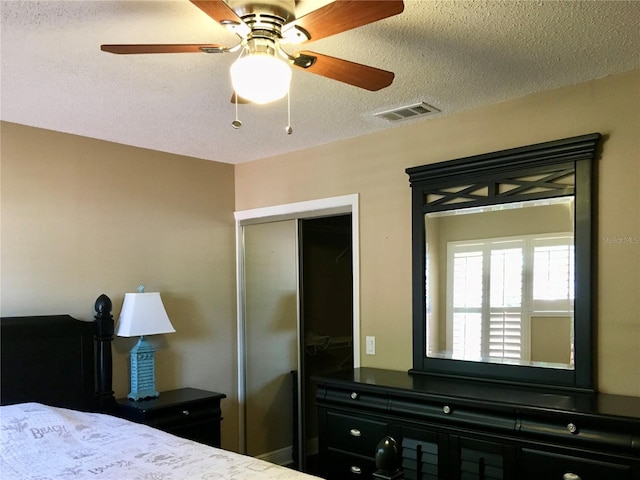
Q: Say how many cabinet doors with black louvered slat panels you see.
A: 2